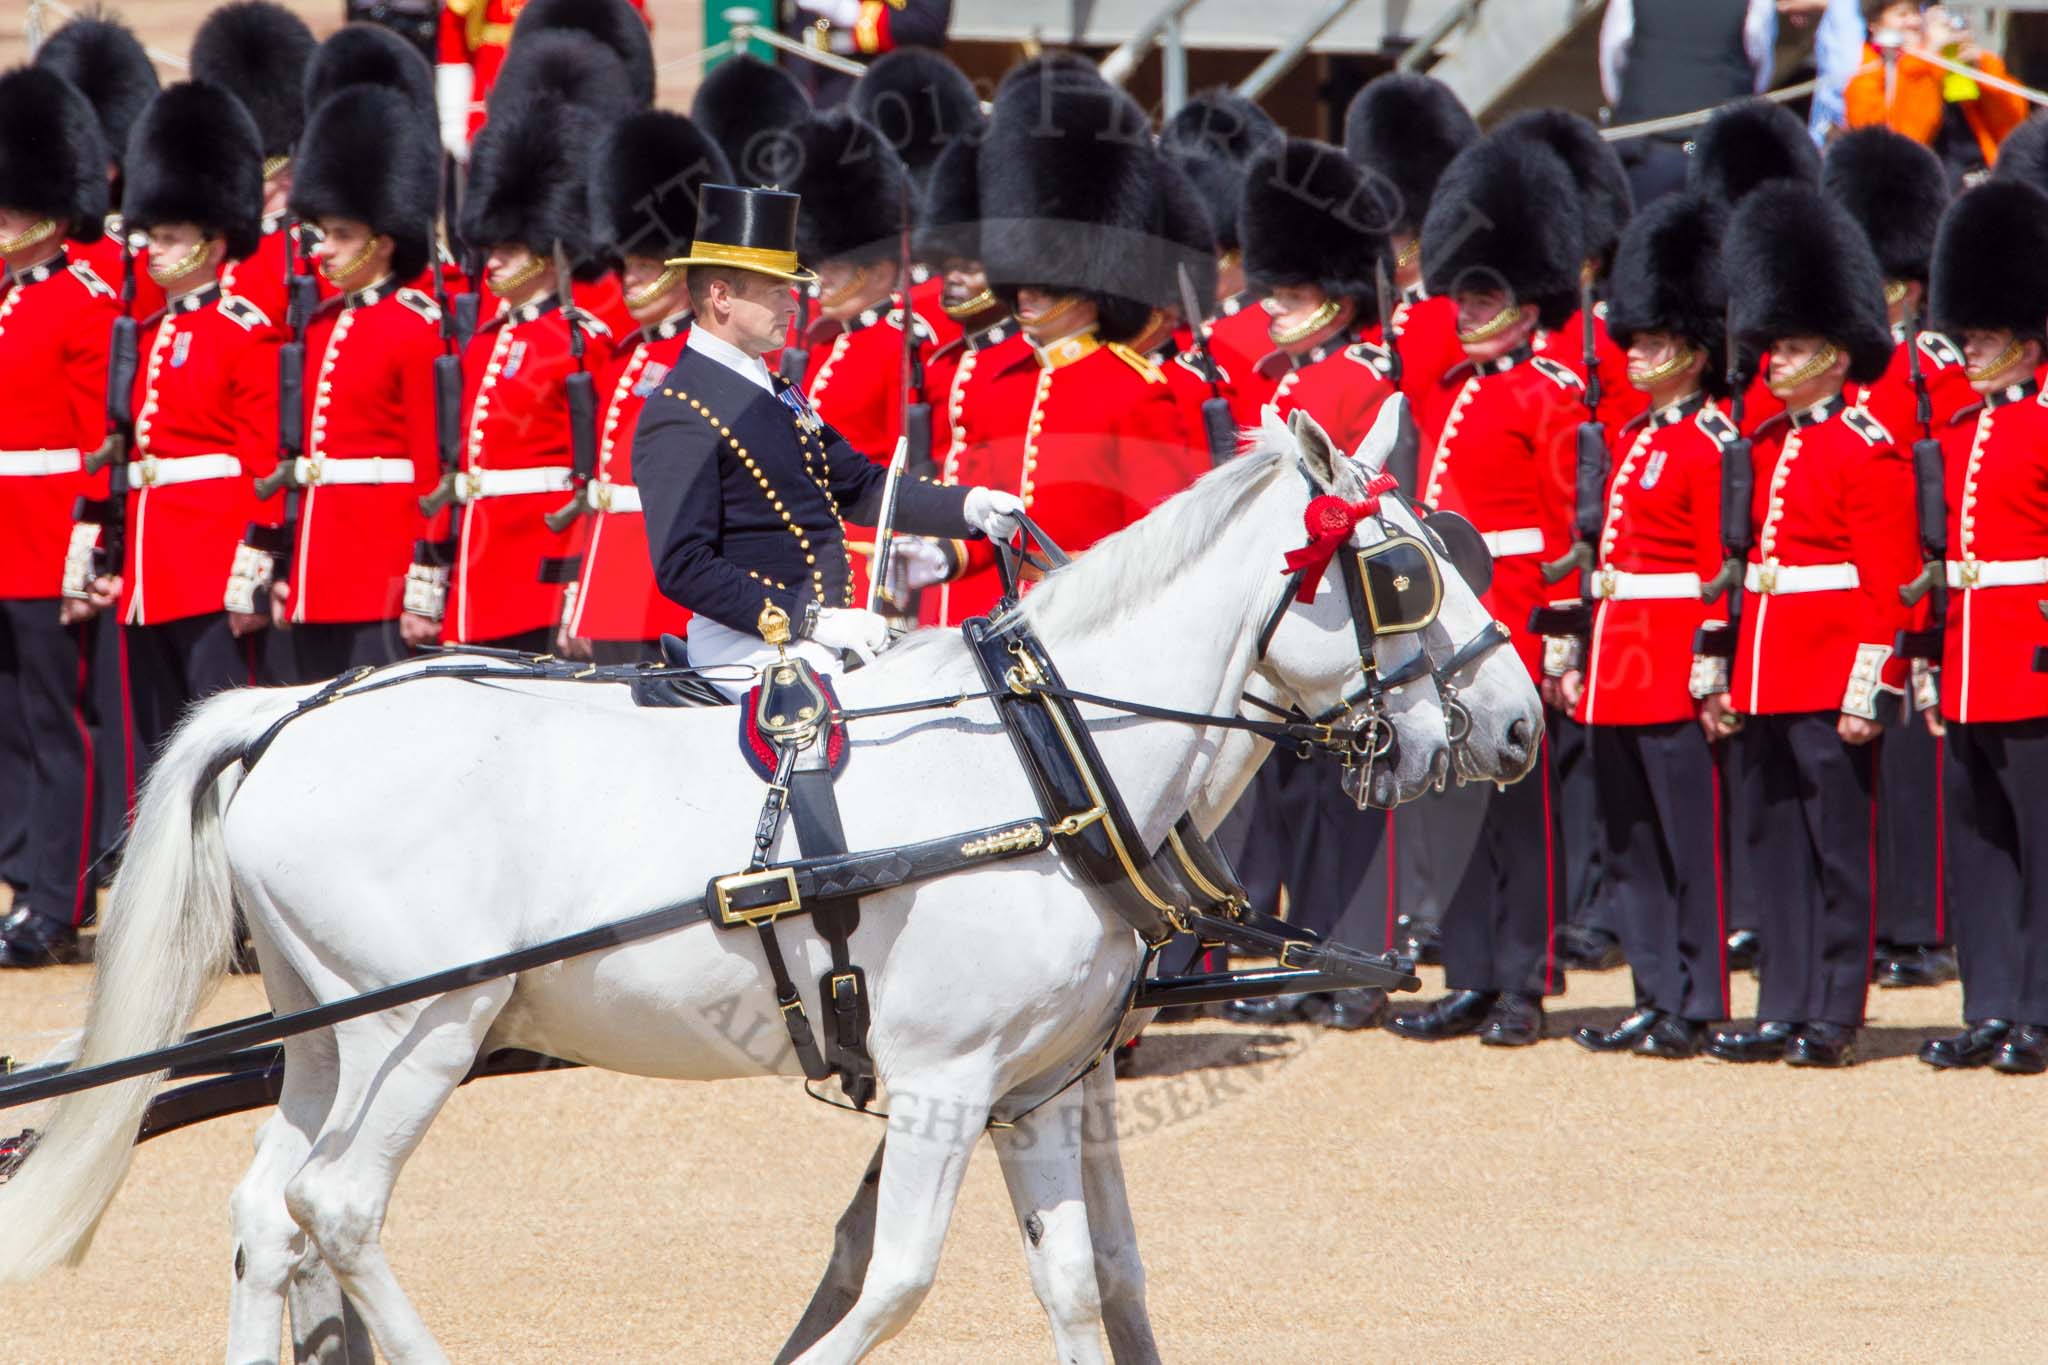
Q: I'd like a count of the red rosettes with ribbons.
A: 1